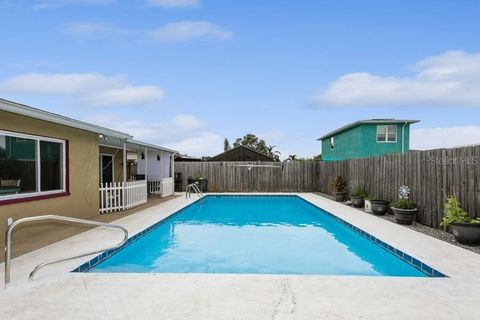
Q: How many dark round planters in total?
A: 5